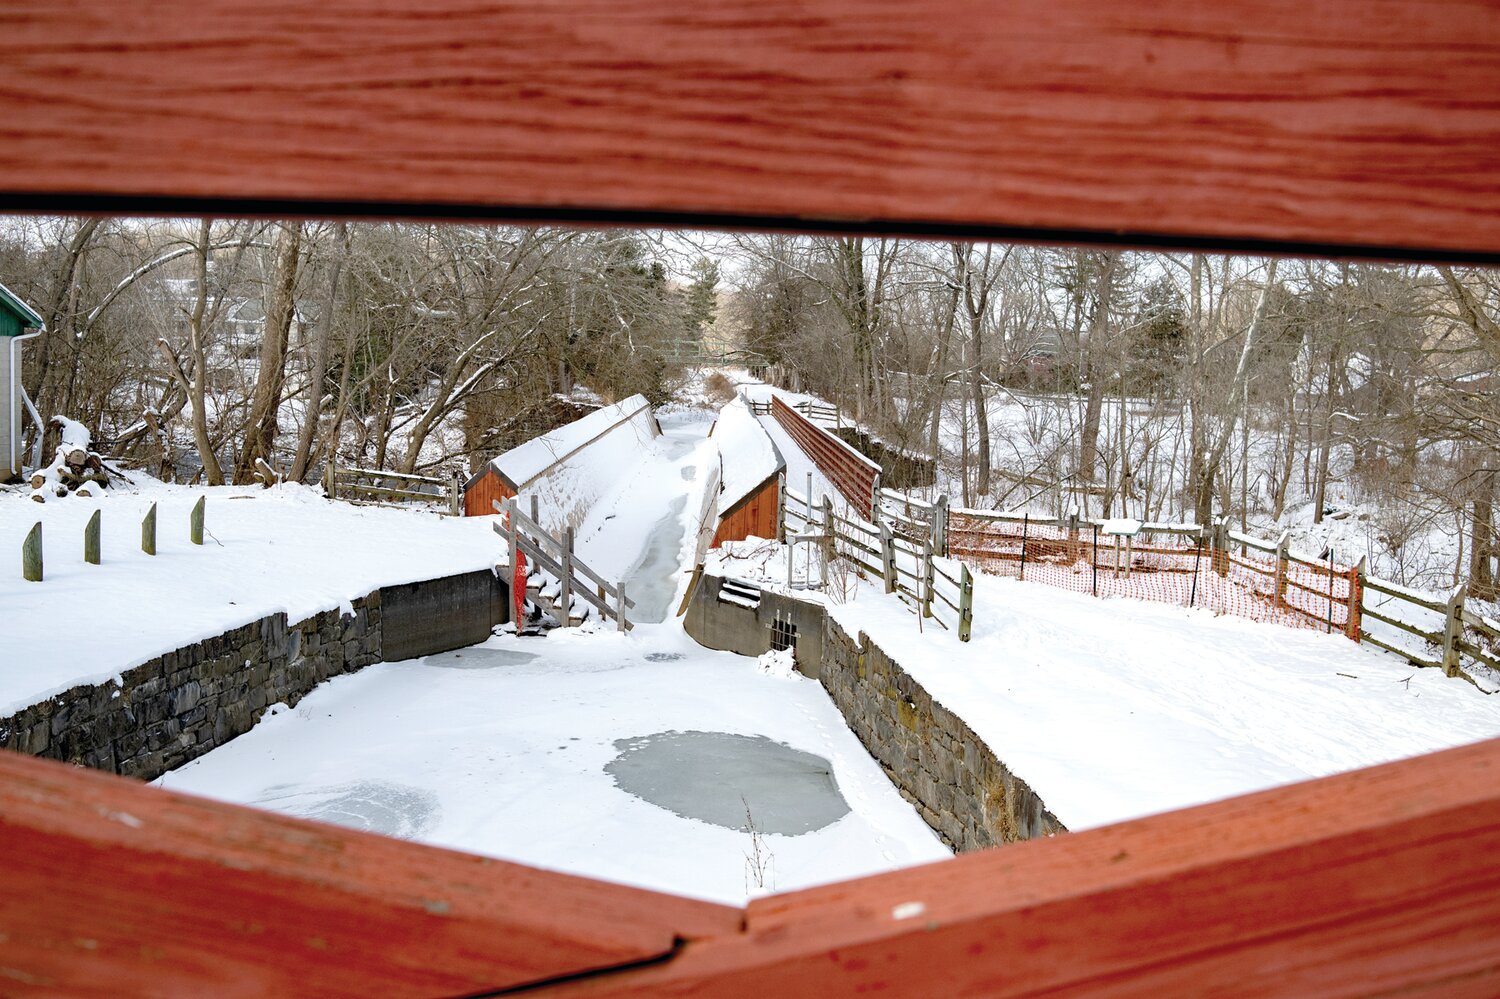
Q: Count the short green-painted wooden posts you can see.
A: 4